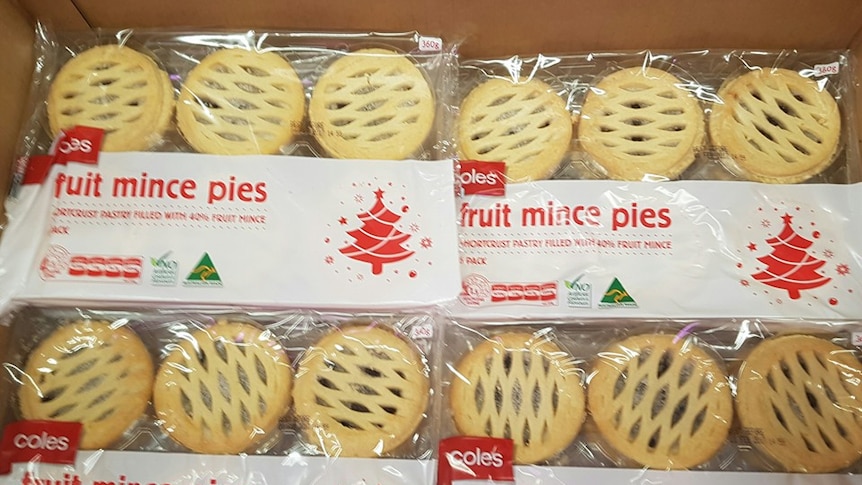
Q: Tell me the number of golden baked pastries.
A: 12